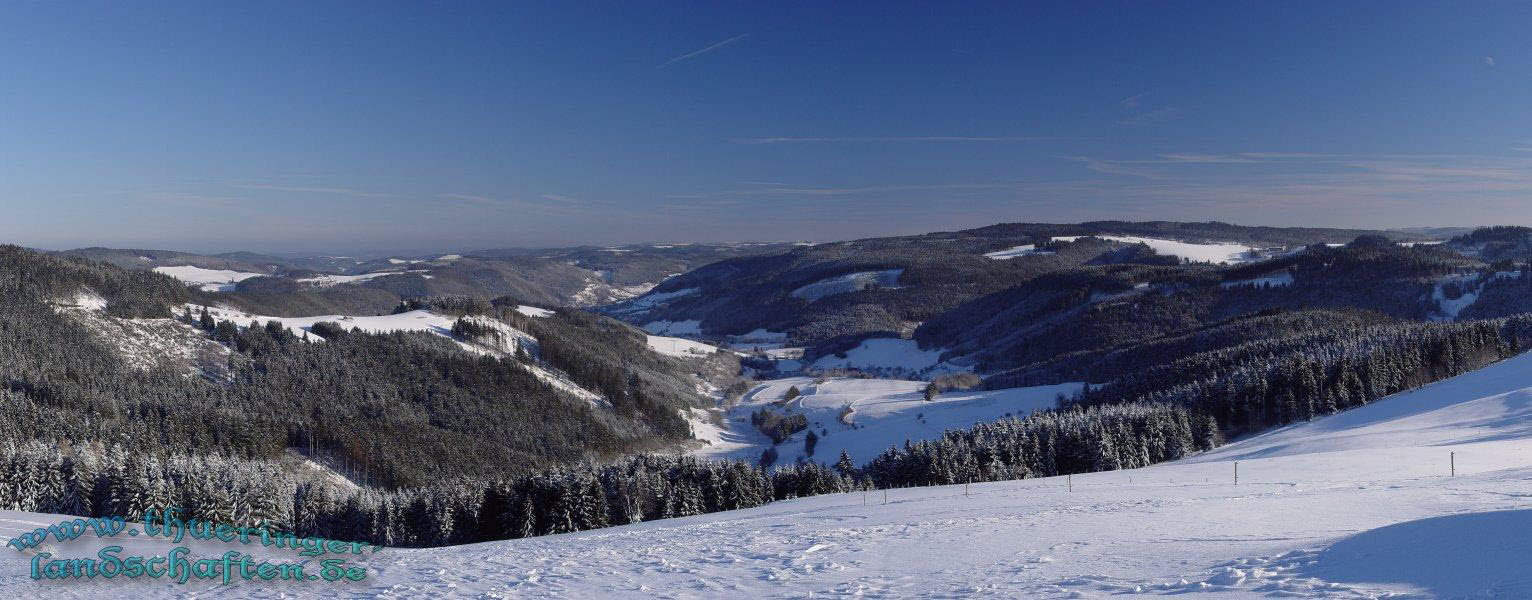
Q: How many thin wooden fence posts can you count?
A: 6